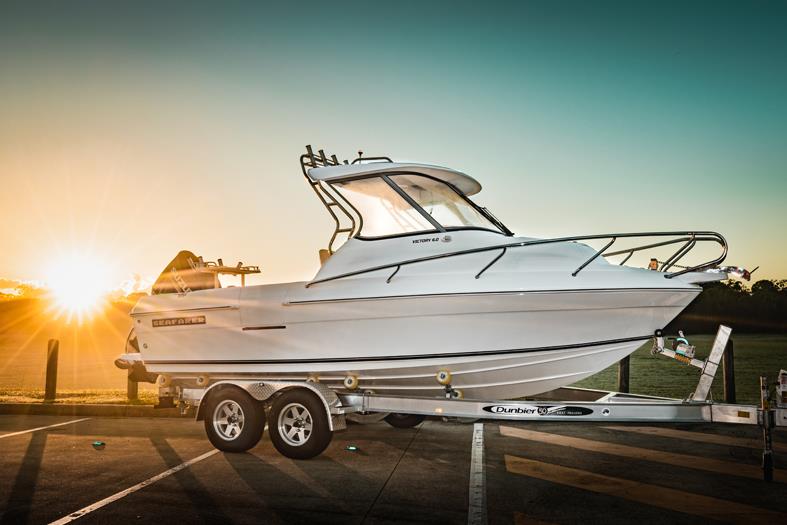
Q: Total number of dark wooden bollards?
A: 4